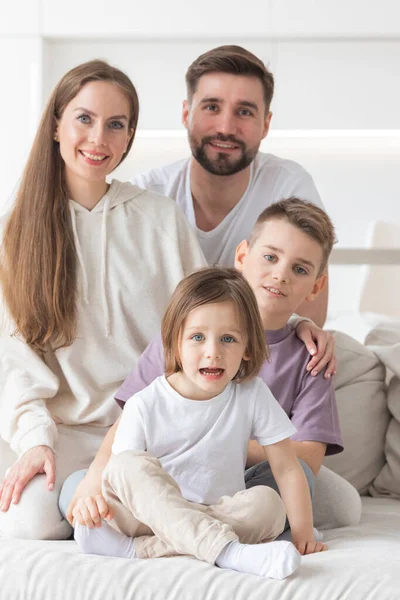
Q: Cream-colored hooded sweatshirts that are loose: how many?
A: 1